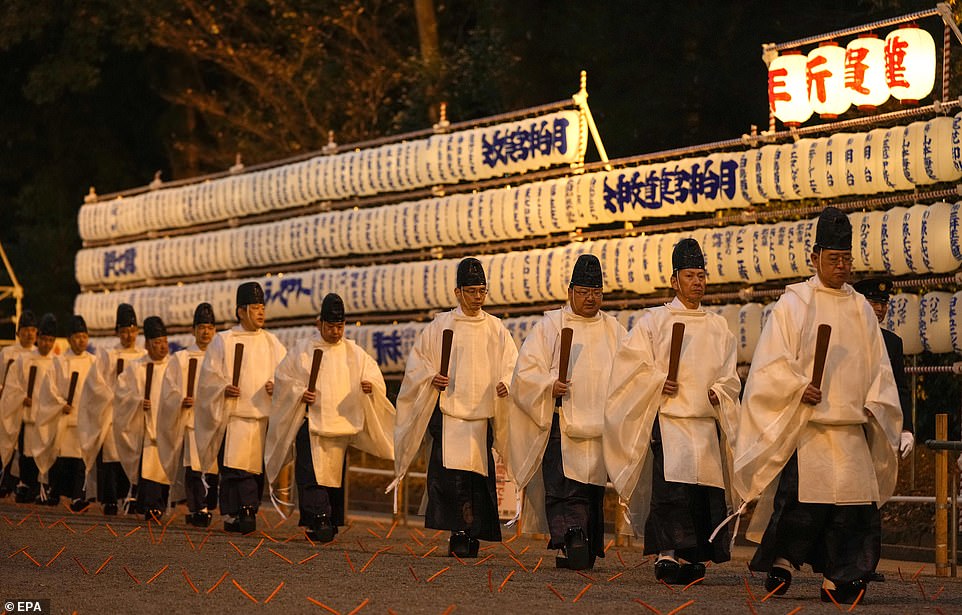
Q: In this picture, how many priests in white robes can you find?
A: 12